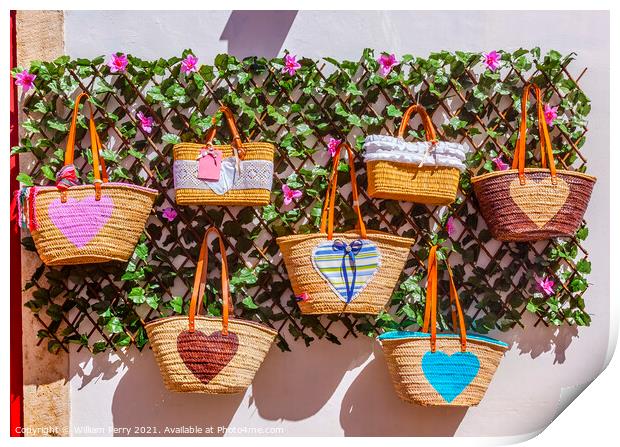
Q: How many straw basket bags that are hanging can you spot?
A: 7